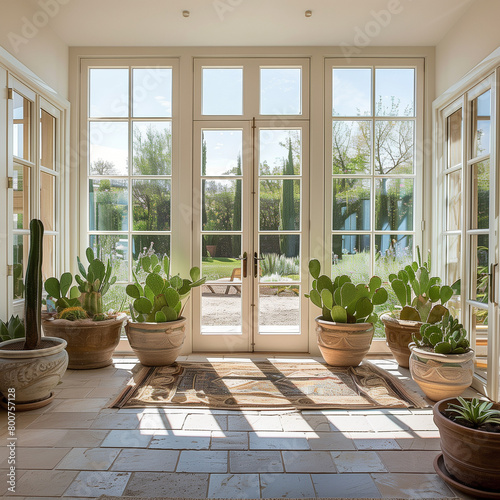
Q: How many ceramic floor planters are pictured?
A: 7